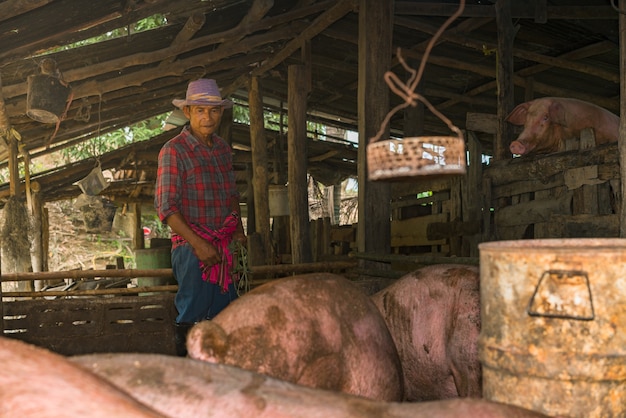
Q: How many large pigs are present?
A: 5